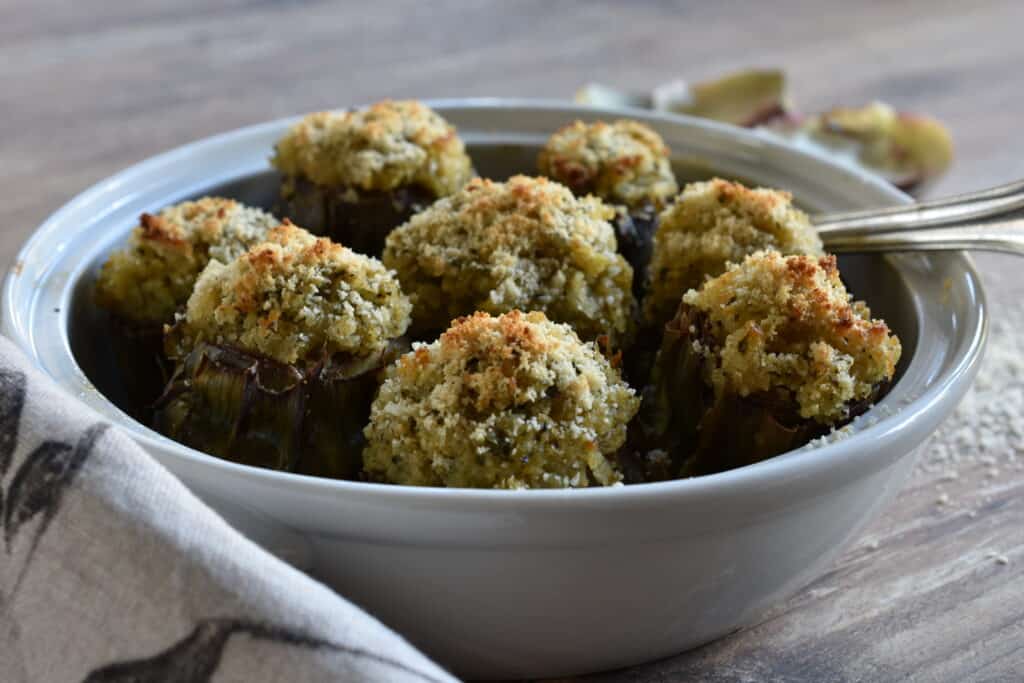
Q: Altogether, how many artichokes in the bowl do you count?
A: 8